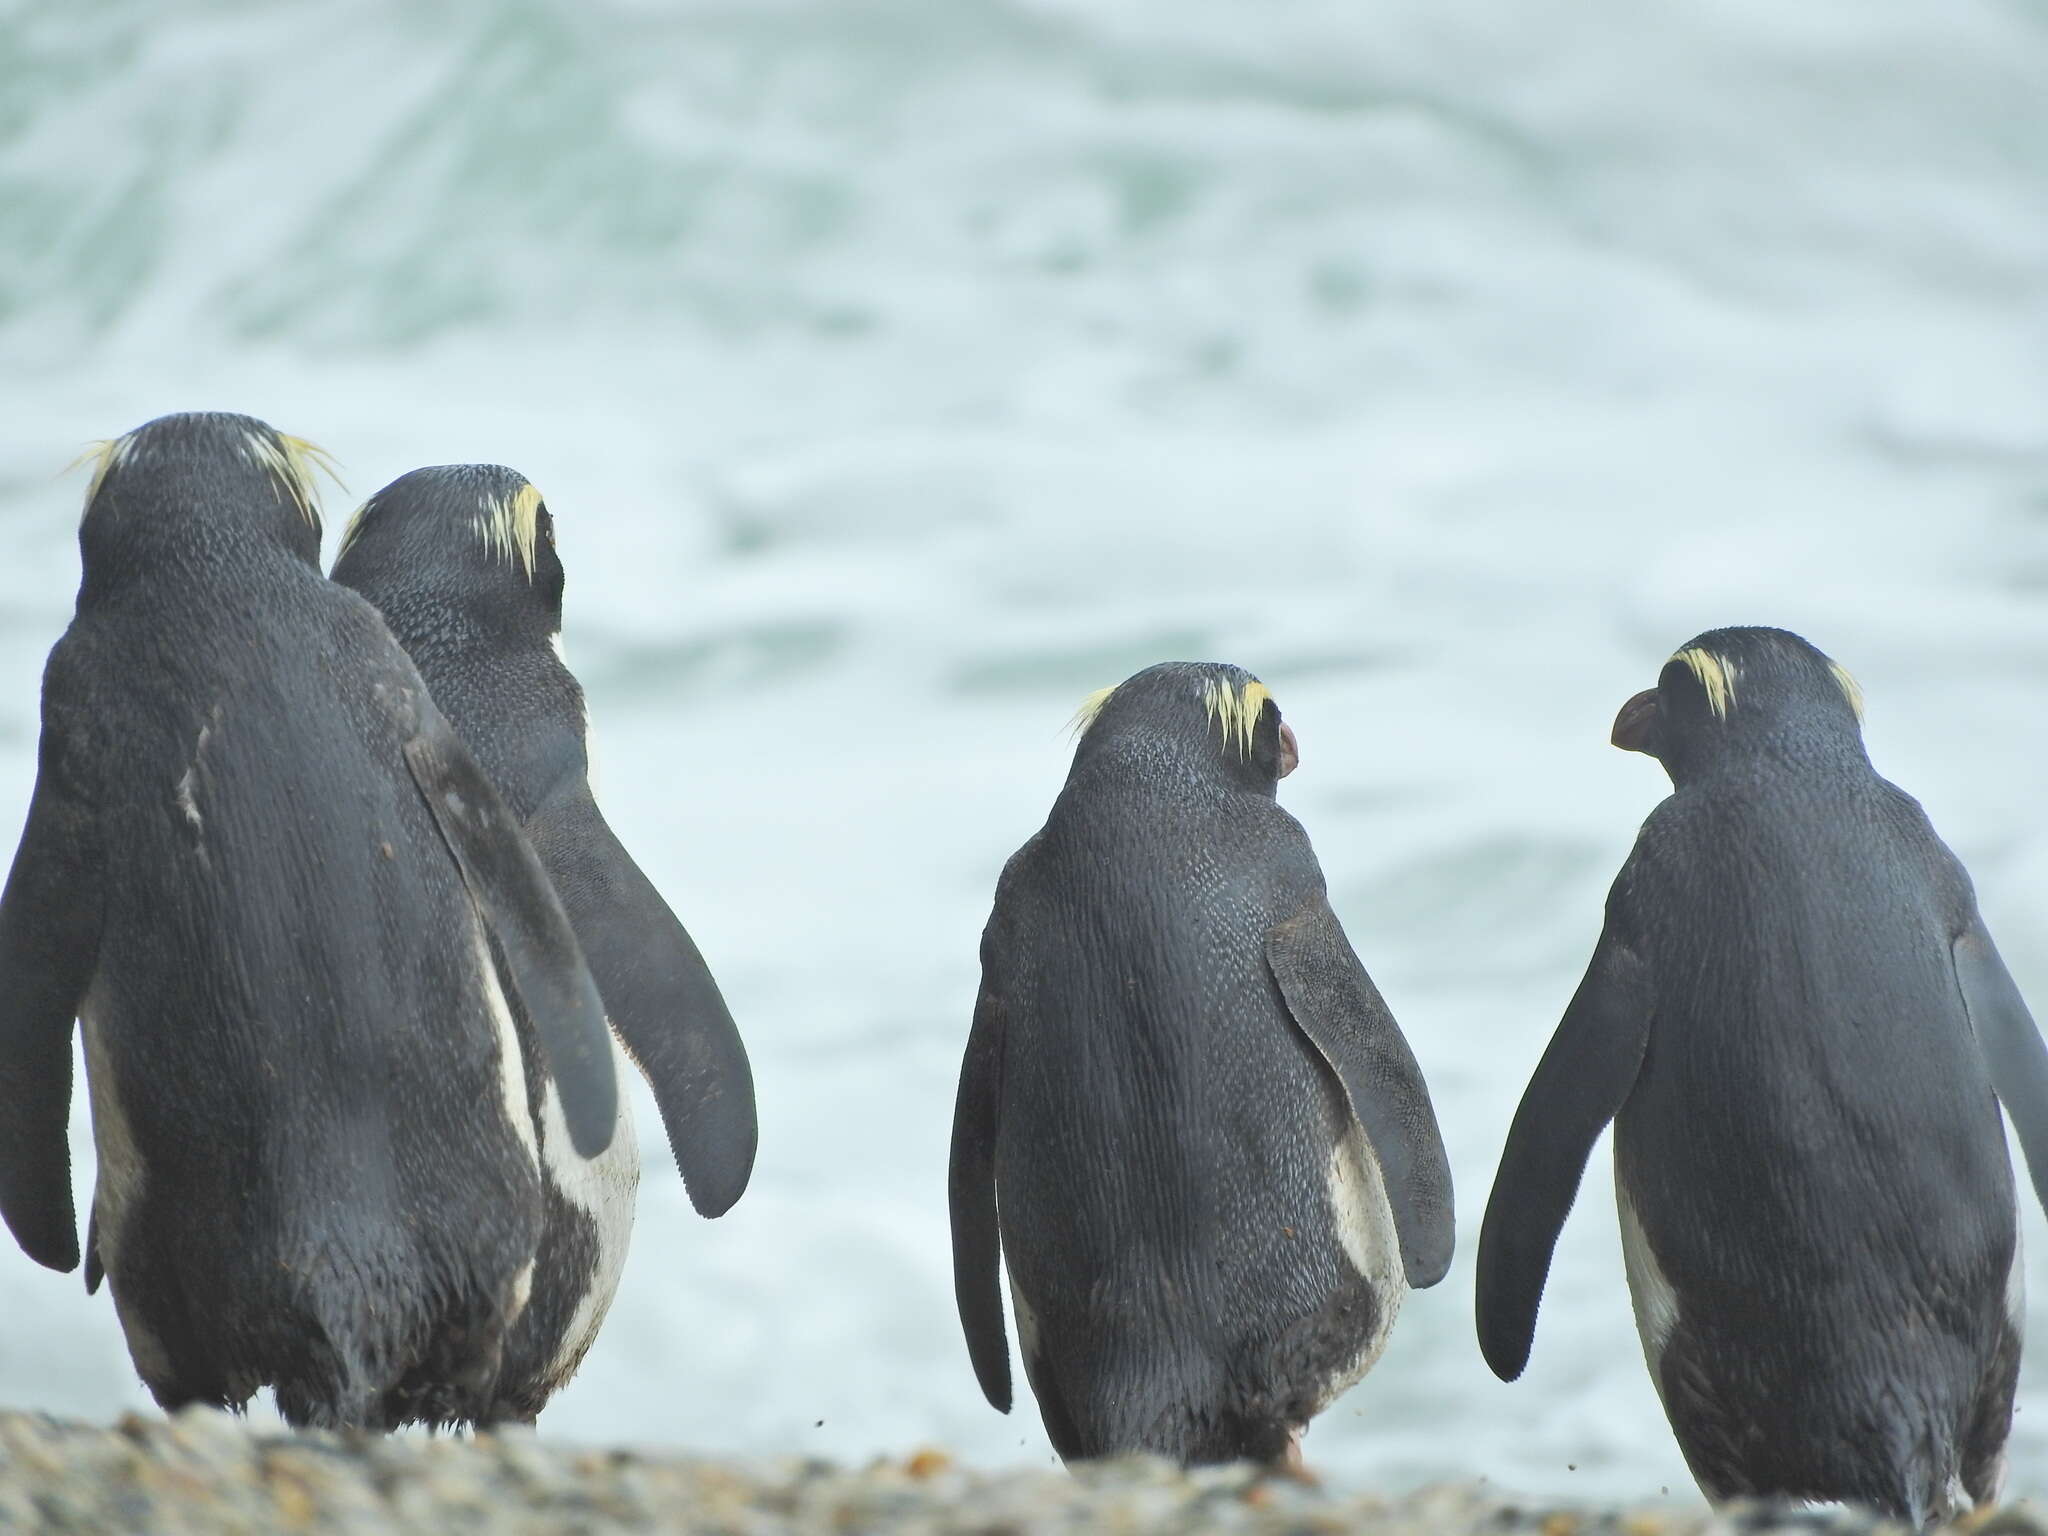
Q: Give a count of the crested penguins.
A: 4